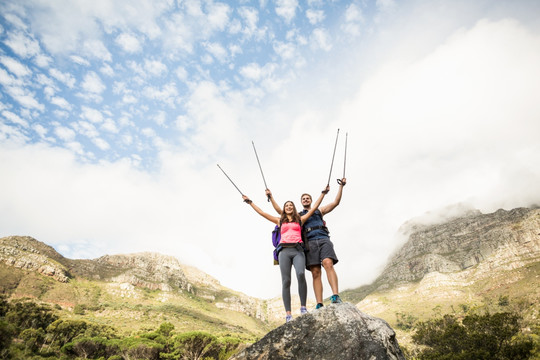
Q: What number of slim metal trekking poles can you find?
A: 4